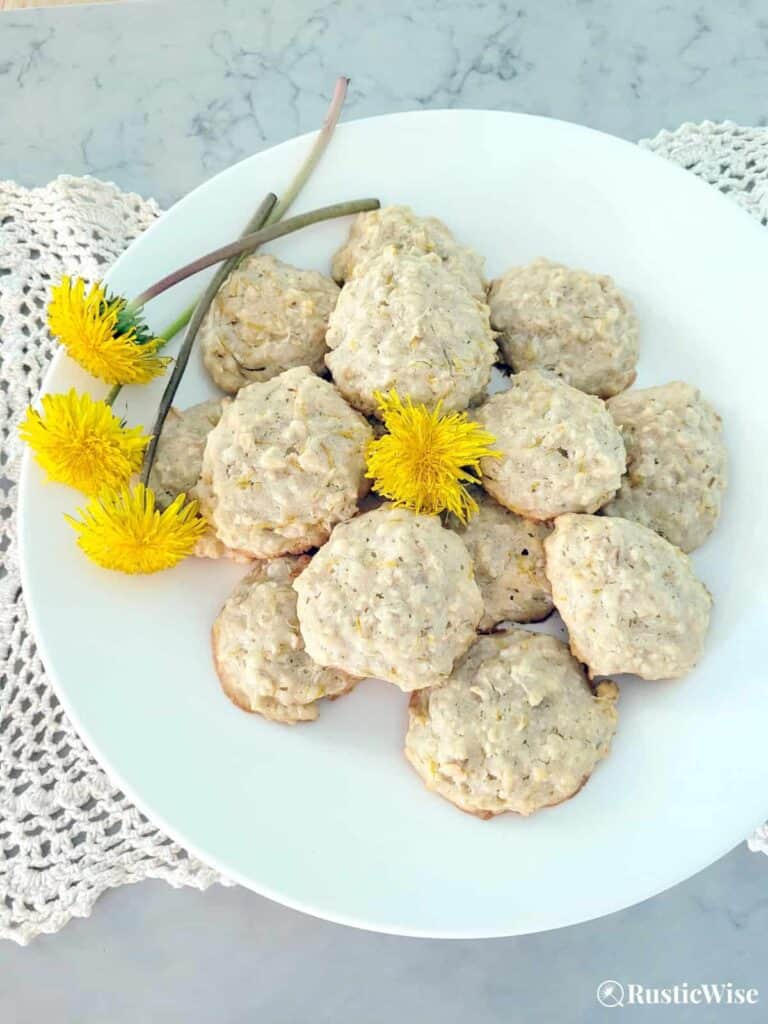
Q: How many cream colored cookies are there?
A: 13